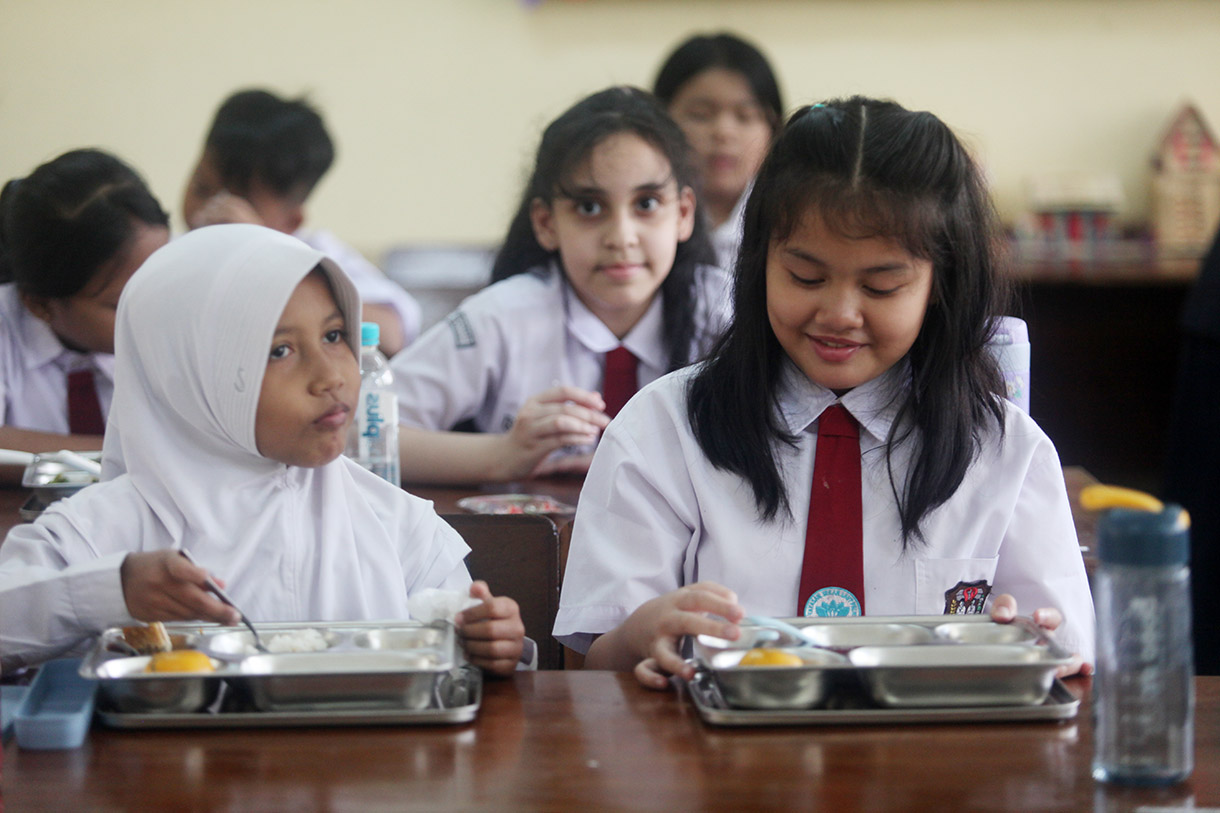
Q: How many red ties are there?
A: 3